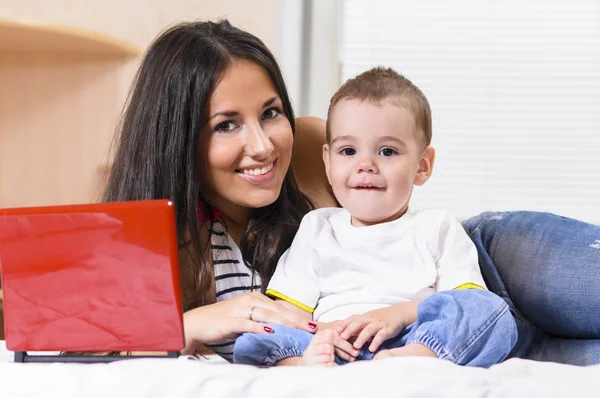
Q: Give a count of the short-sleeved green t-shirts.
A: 0